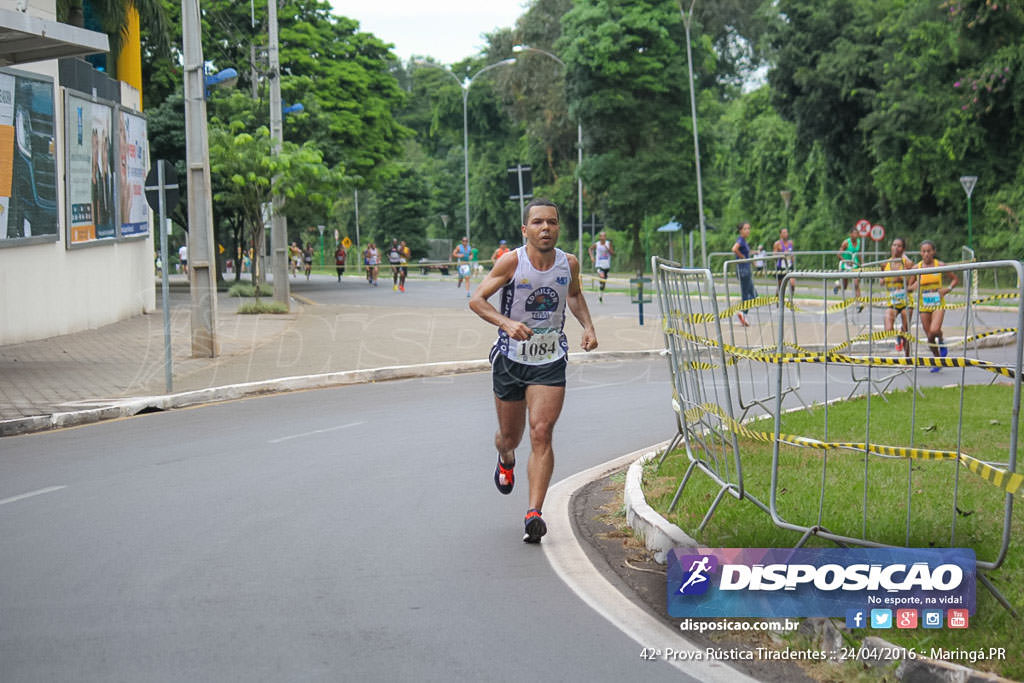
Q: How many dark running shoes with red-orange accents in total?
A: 2